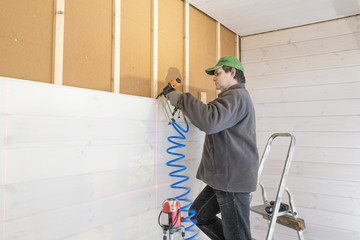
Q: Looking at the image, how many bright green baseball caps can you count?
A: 1